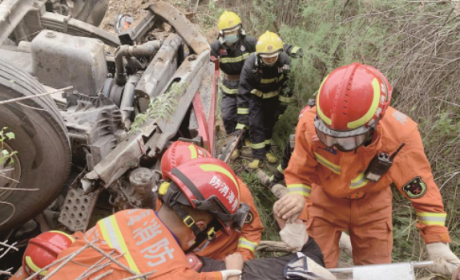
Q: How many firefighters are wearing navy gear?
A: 2